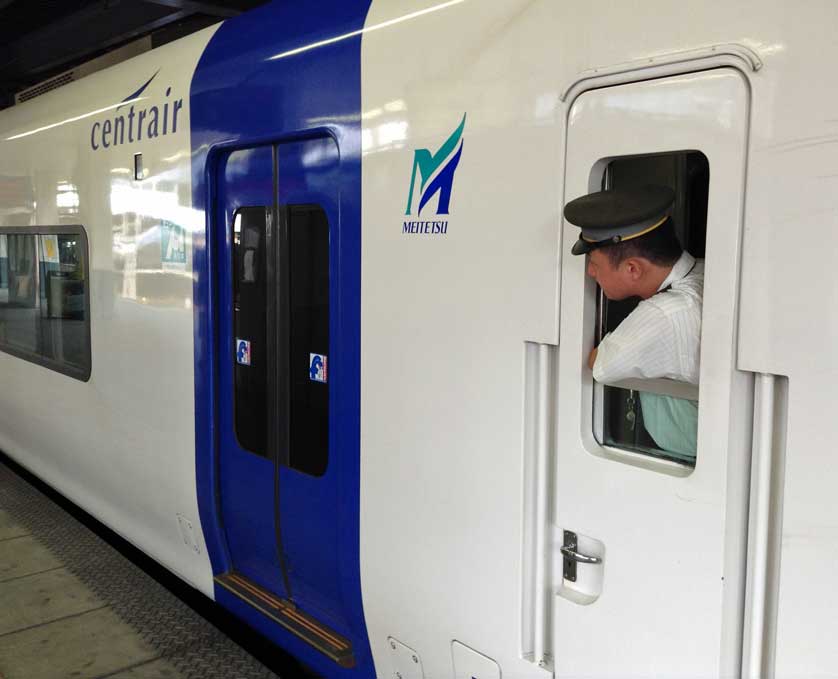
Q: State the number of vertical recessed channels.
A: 2